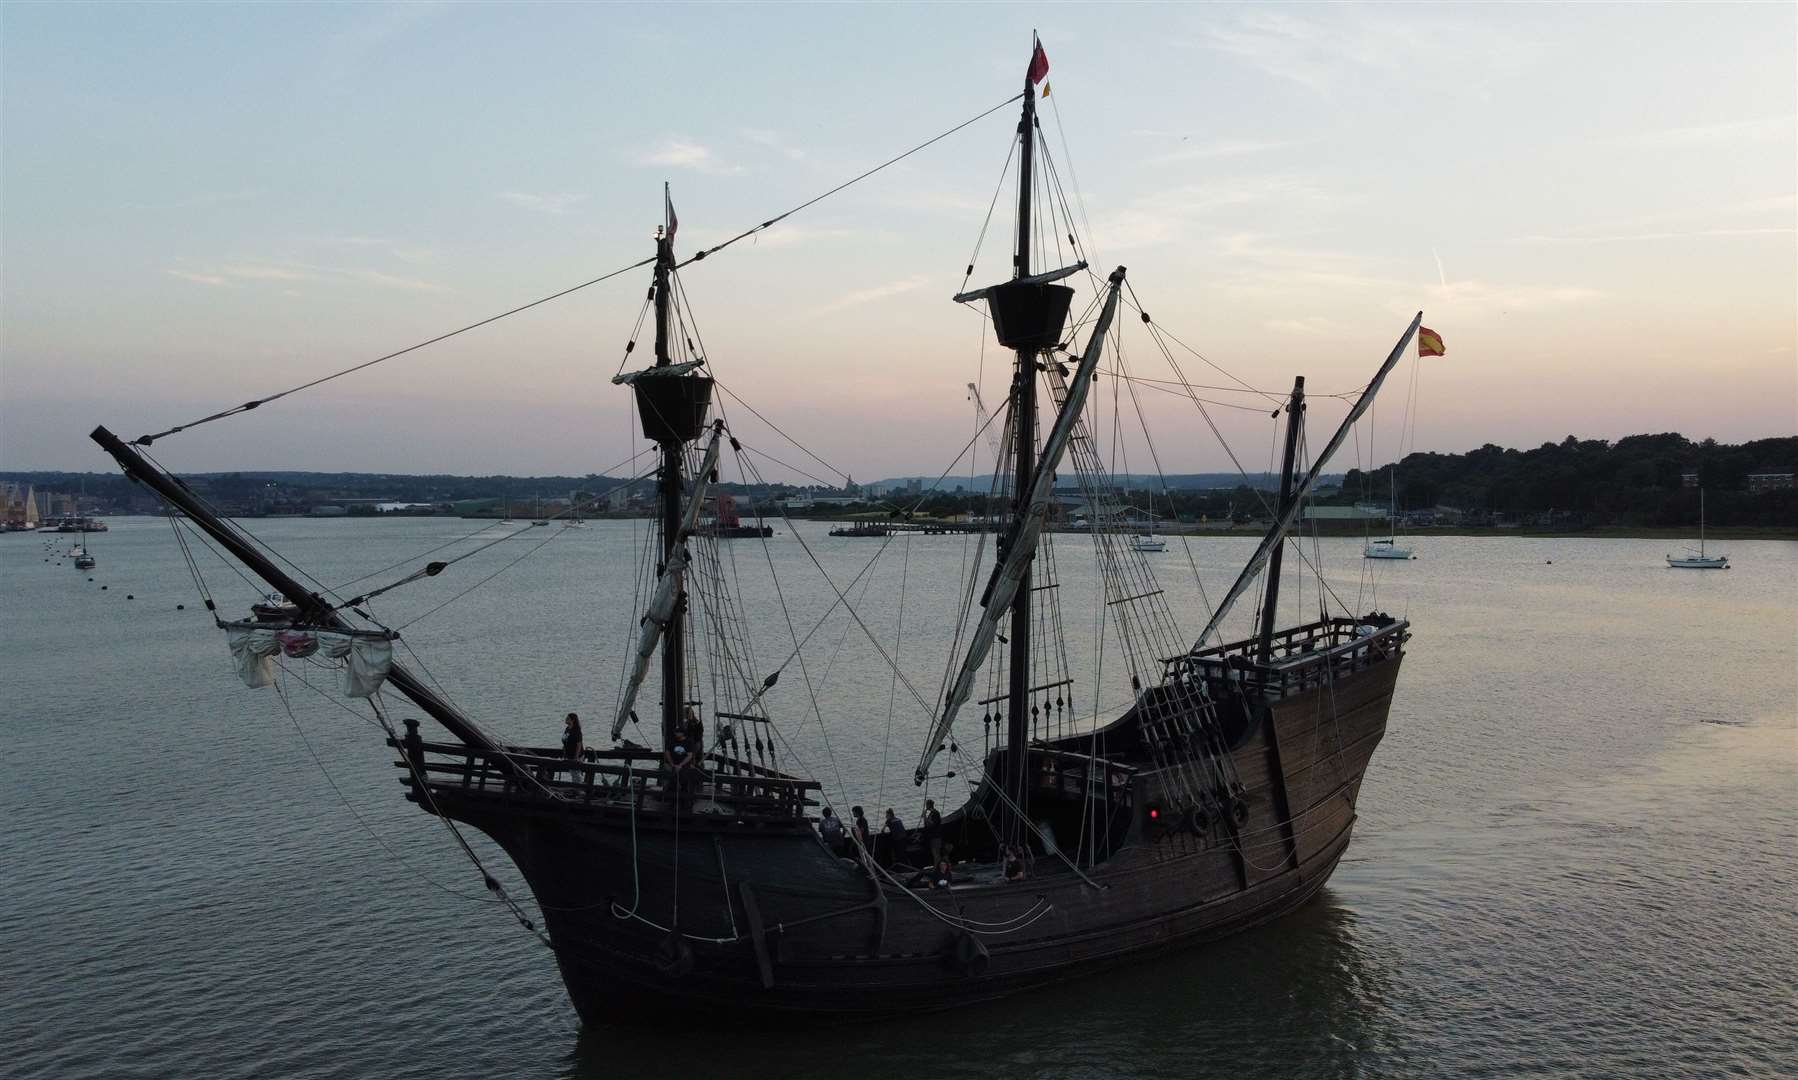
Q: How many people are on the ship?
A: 9